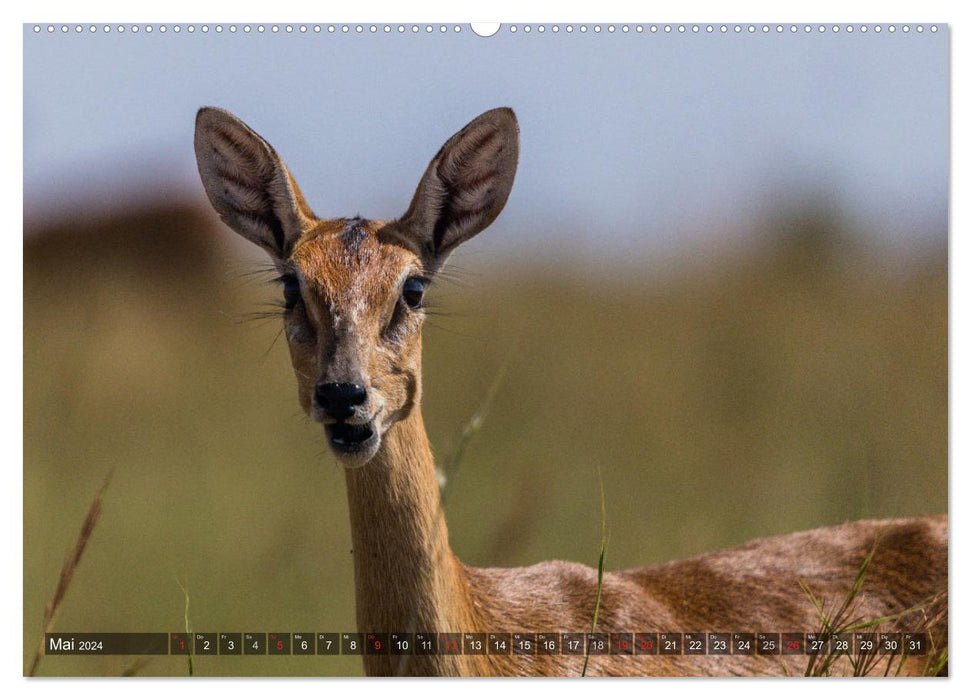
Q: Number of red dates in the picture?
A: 7